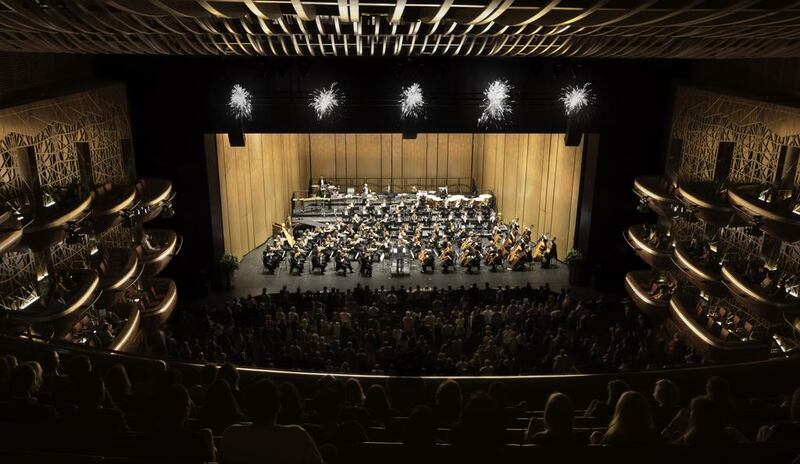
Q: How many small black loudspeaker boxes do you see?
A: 3